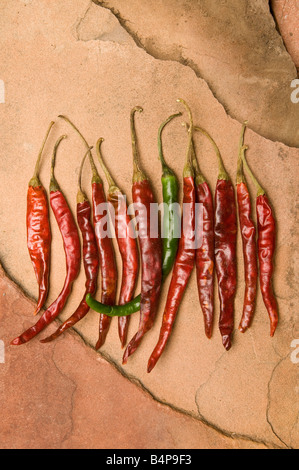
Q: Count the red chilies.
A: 11